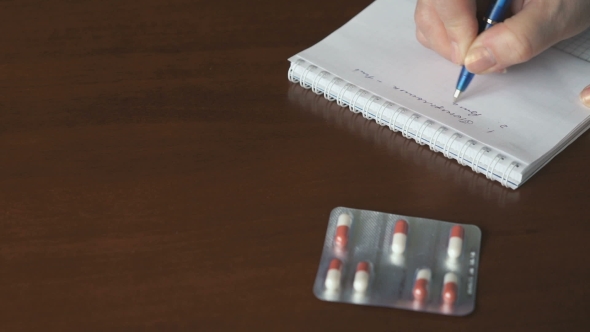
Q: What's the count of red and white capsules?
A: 7